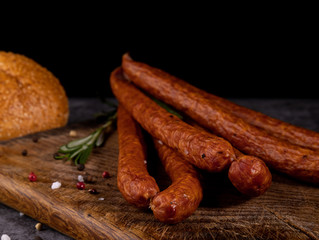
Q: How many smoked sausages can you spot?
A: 6